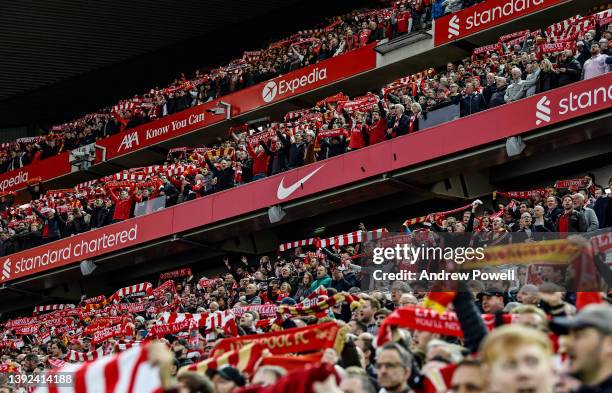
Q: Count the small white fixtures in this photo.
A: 3